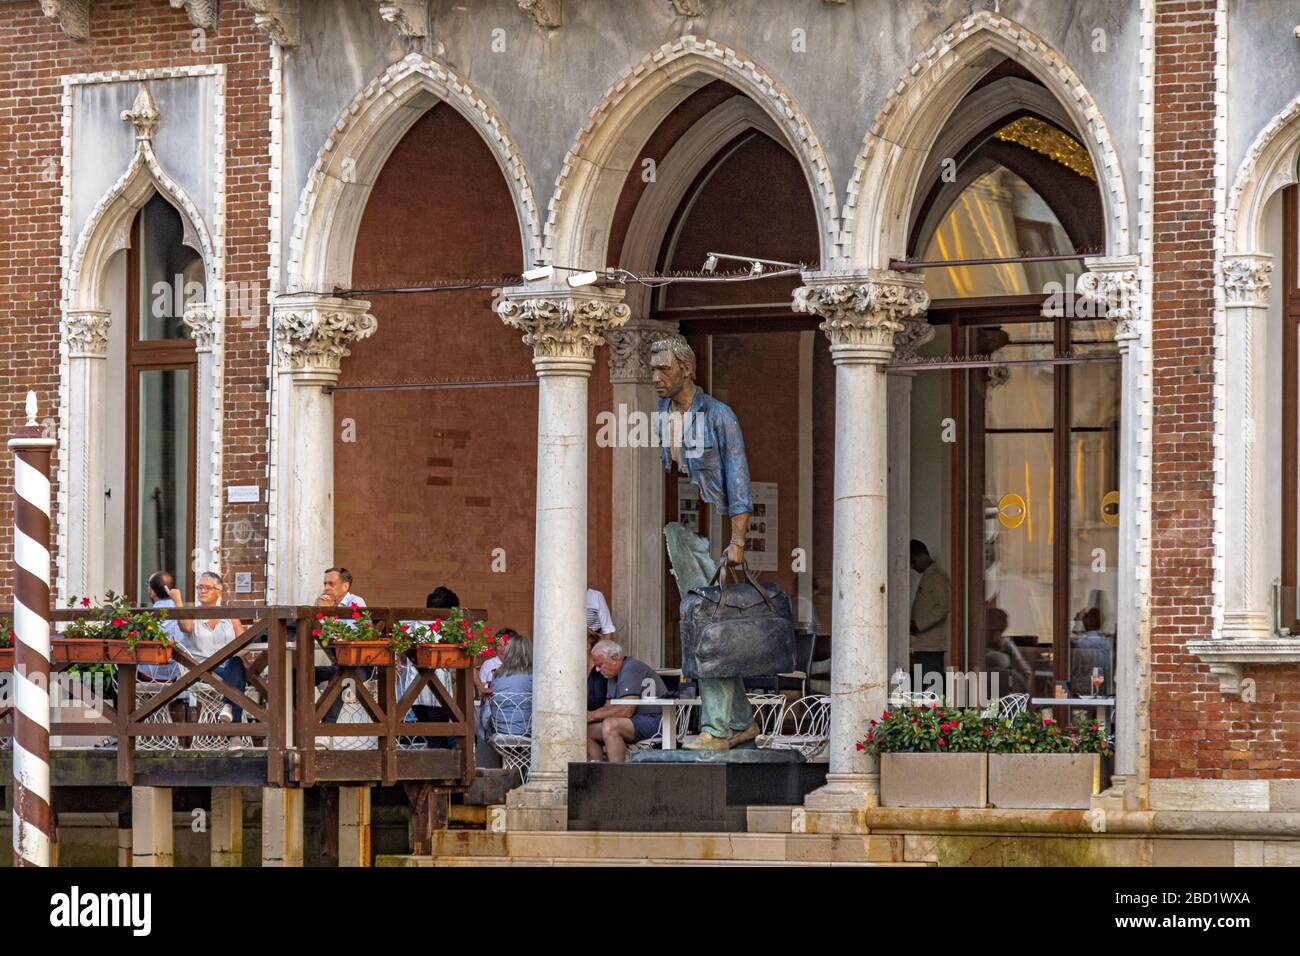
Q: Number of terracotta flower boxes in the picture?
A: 5